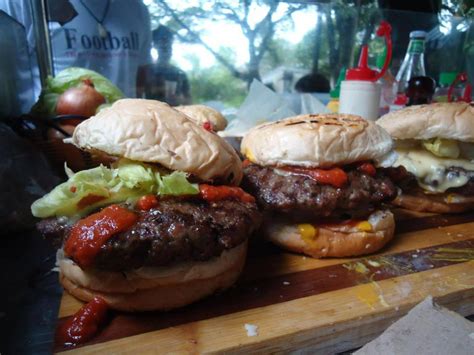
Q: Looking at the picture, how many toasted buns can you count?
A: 1